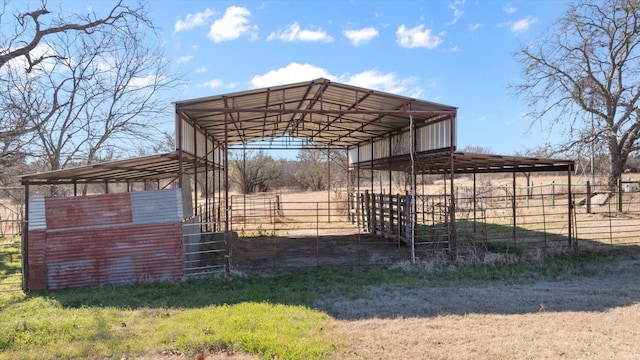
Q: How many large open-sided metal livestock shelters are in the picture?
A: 1